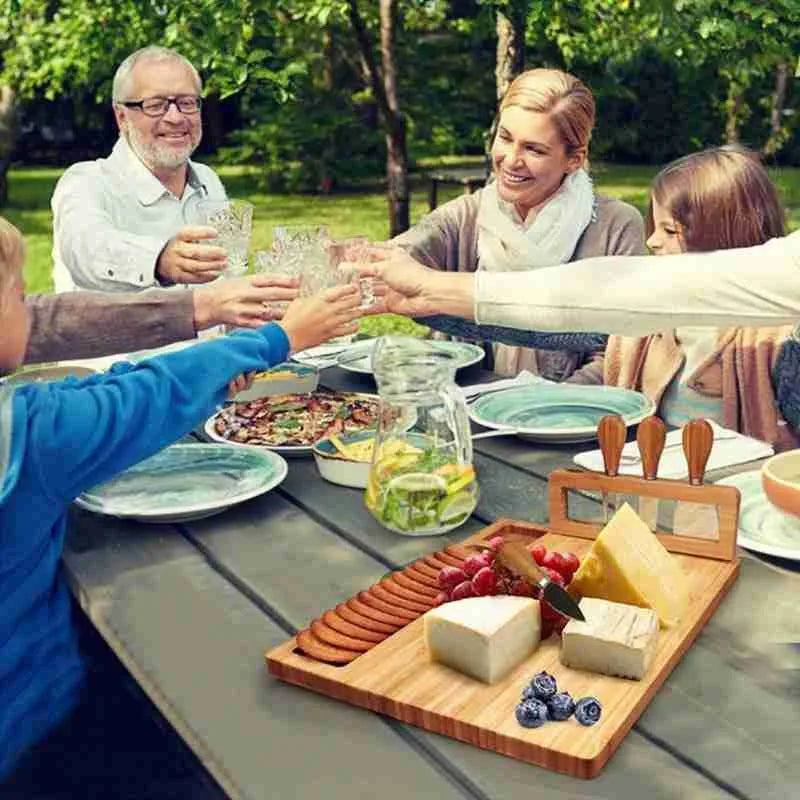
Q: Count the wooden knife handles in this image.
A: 4